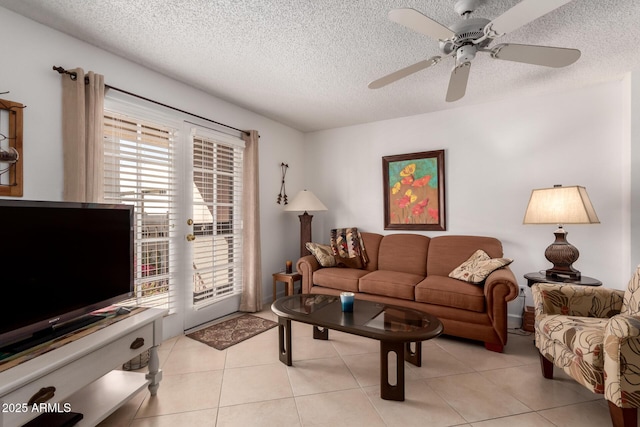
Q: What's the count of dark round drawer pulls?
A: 2